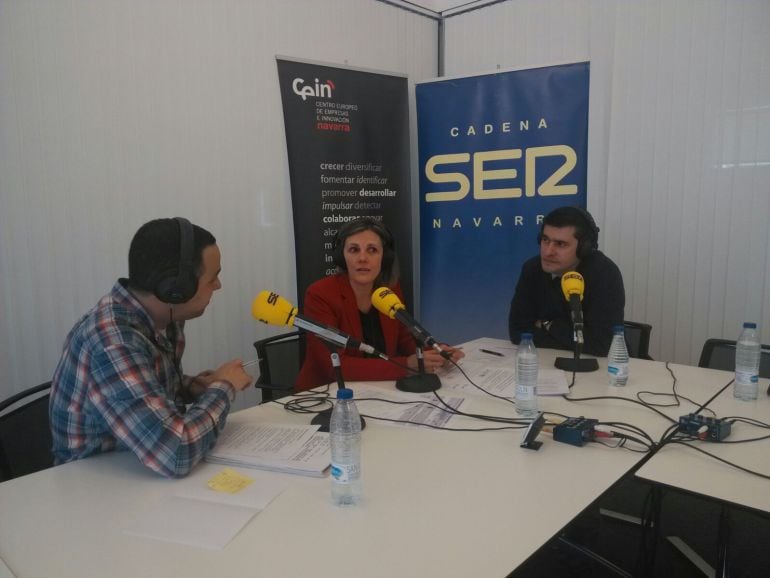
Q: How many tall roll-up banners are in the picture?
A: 2